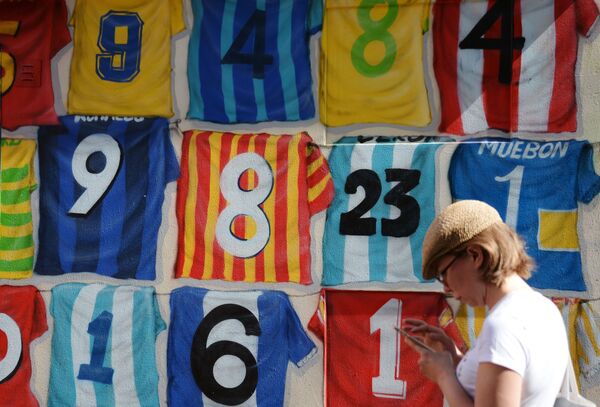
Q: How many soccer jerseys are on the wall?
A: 15